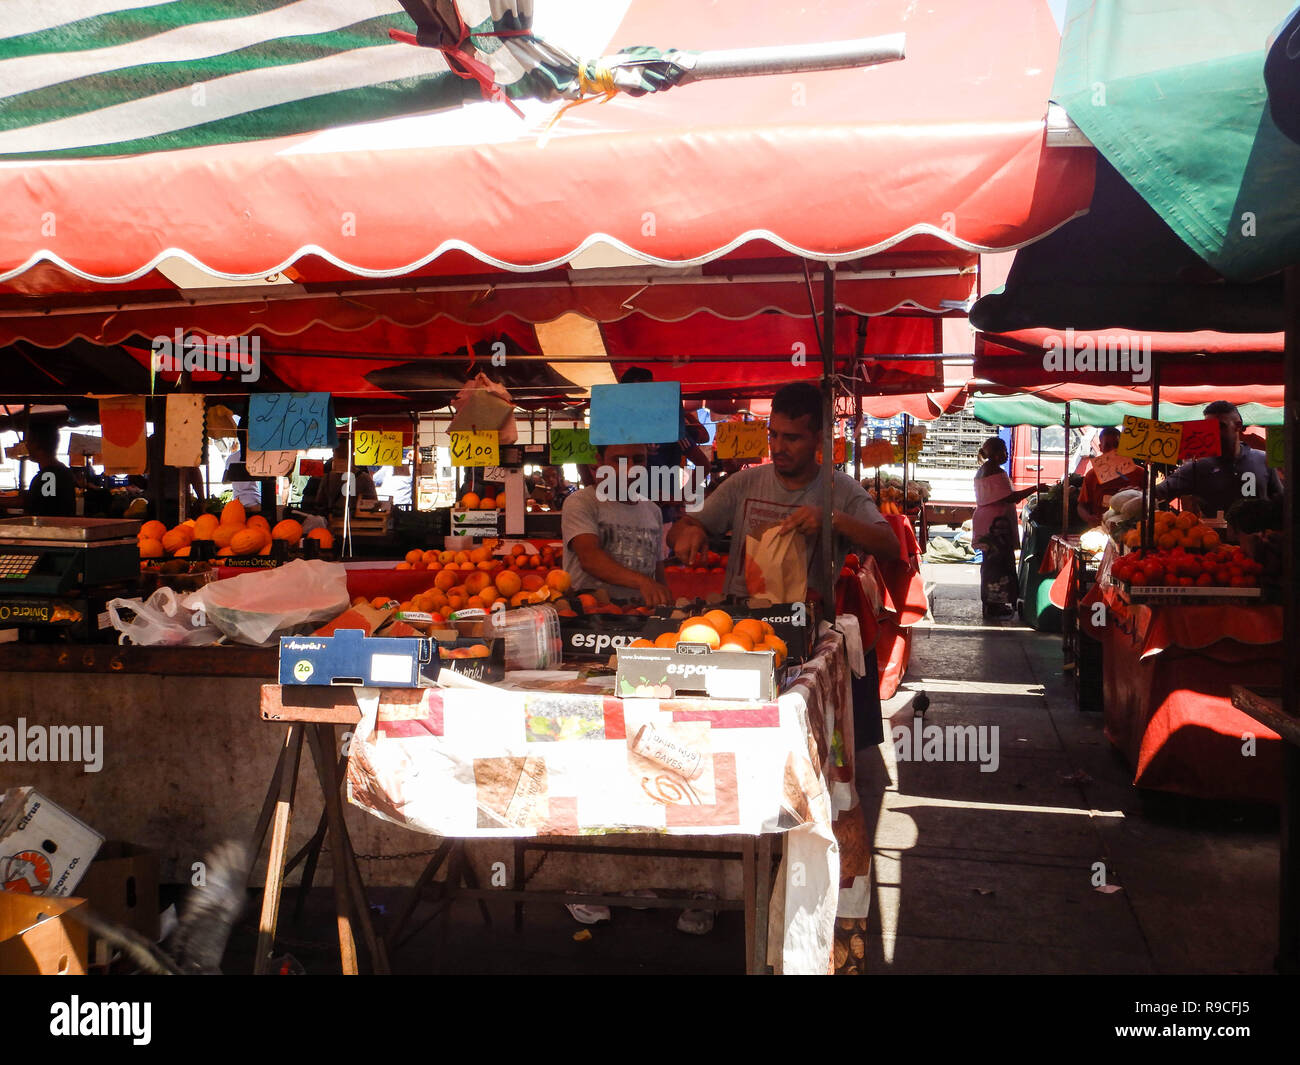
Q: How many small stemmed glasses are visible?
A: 0